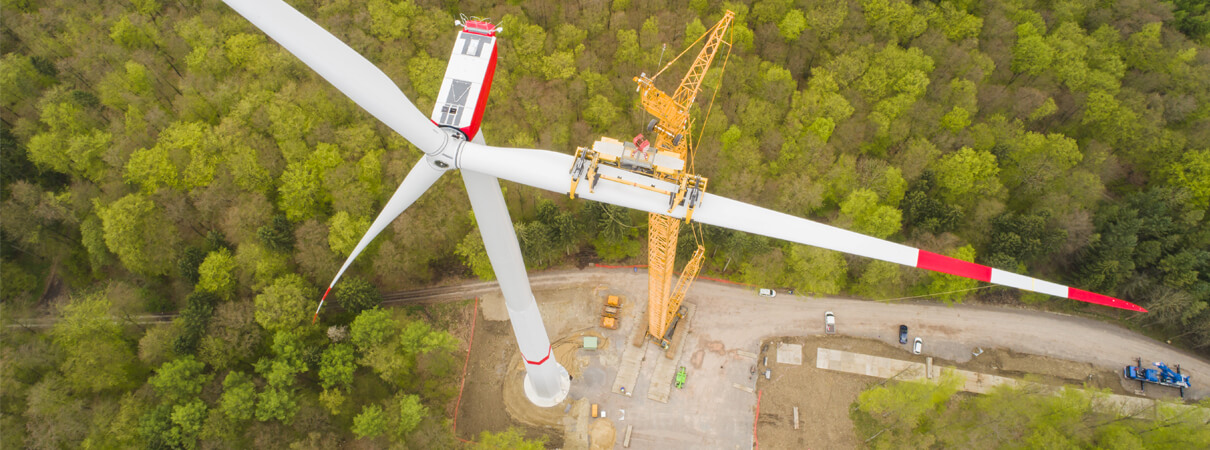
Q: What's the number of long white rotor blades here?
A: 3